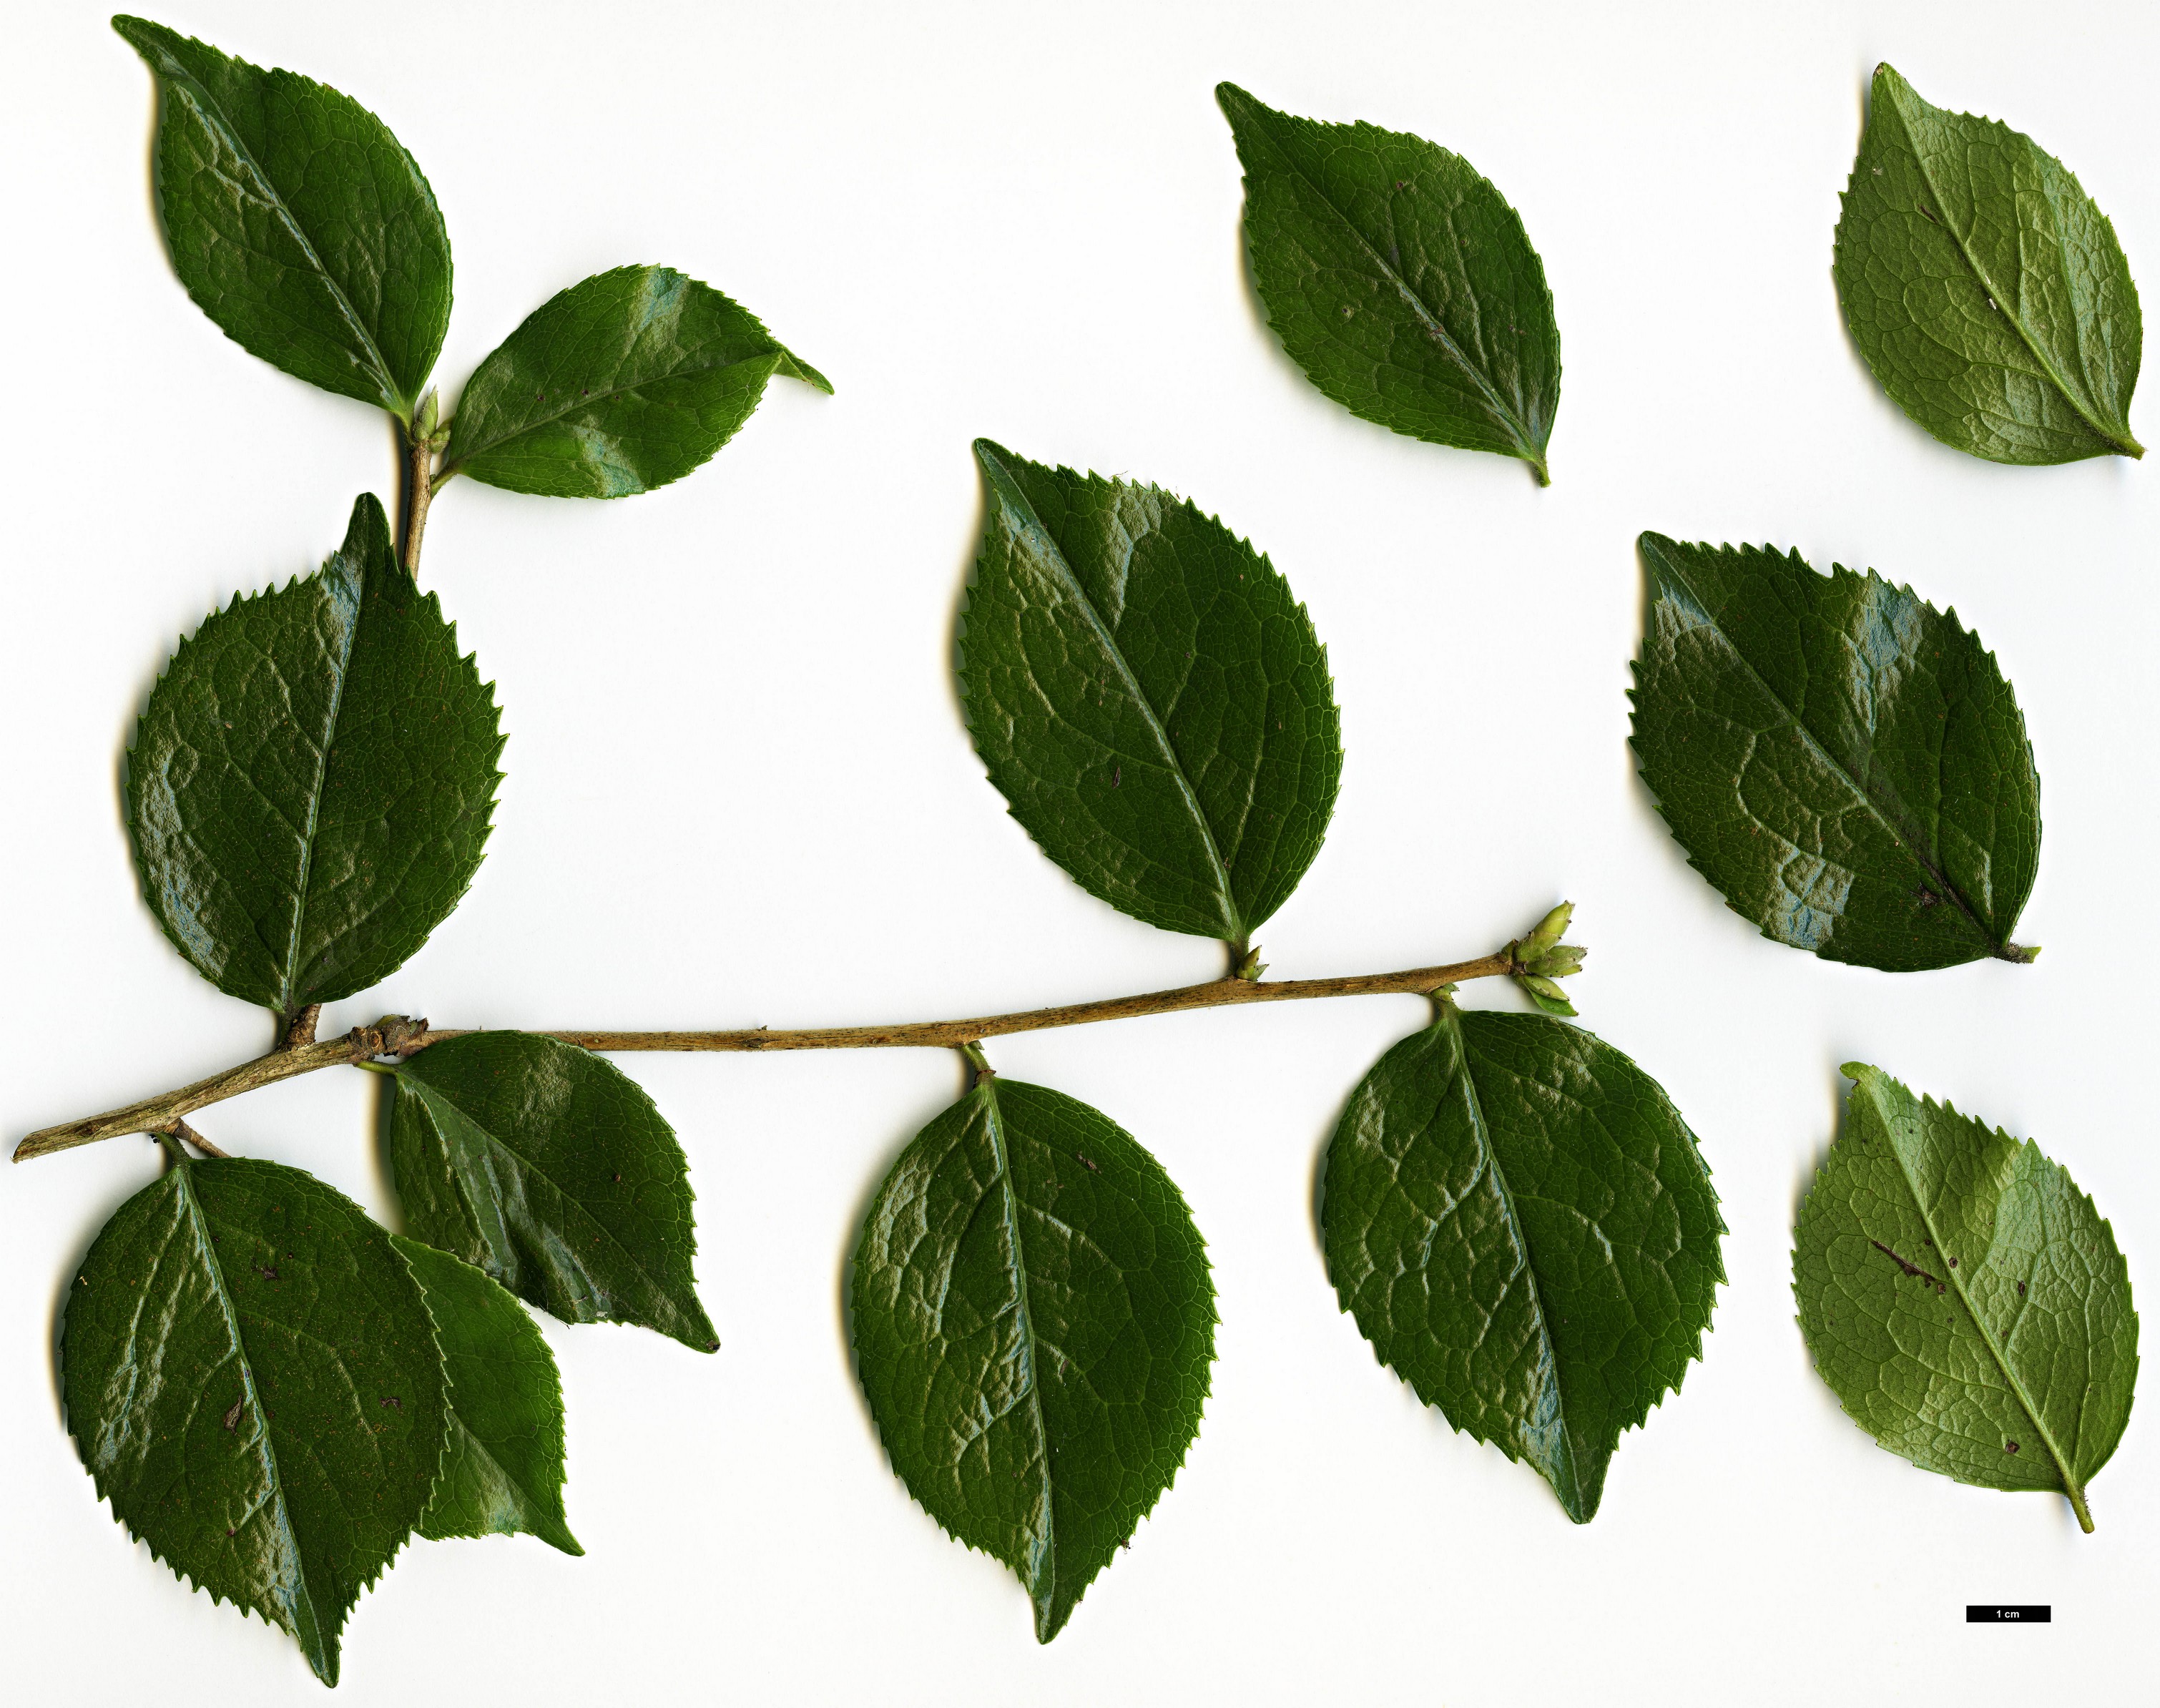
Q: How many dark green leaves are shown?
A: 11